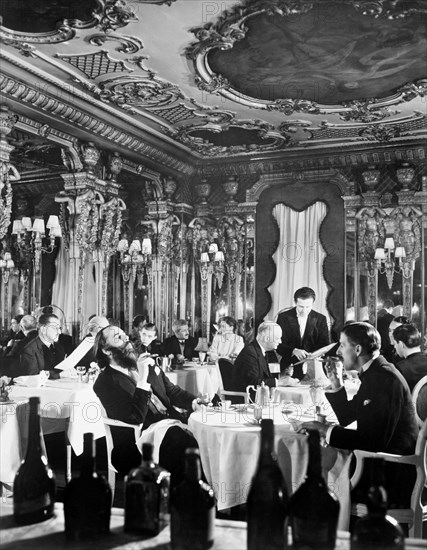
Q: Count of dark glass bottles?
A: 7